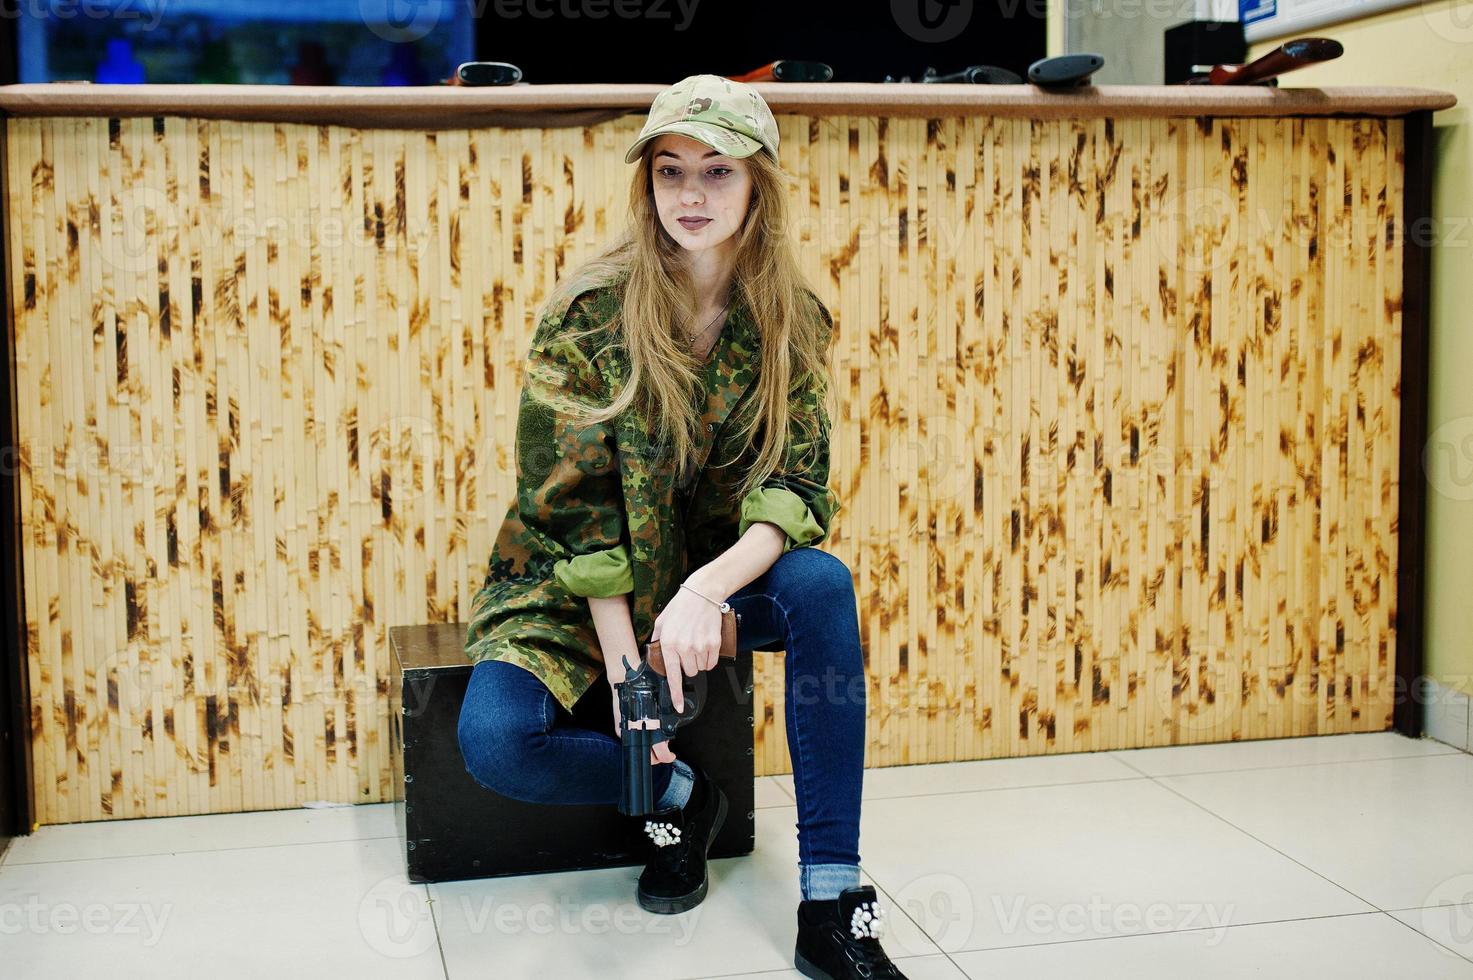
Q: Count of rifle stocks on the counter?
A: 5